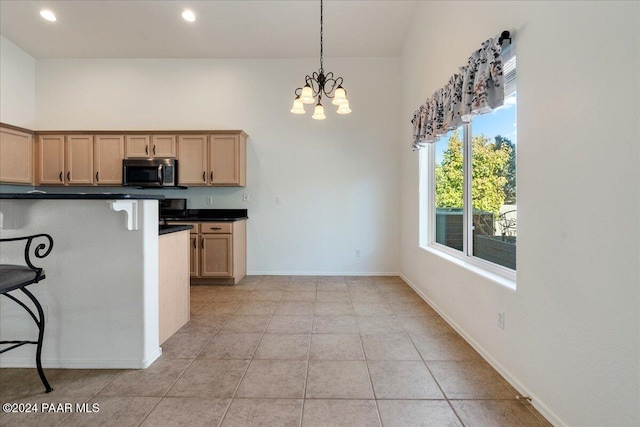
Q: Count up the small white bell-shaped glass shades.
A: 5